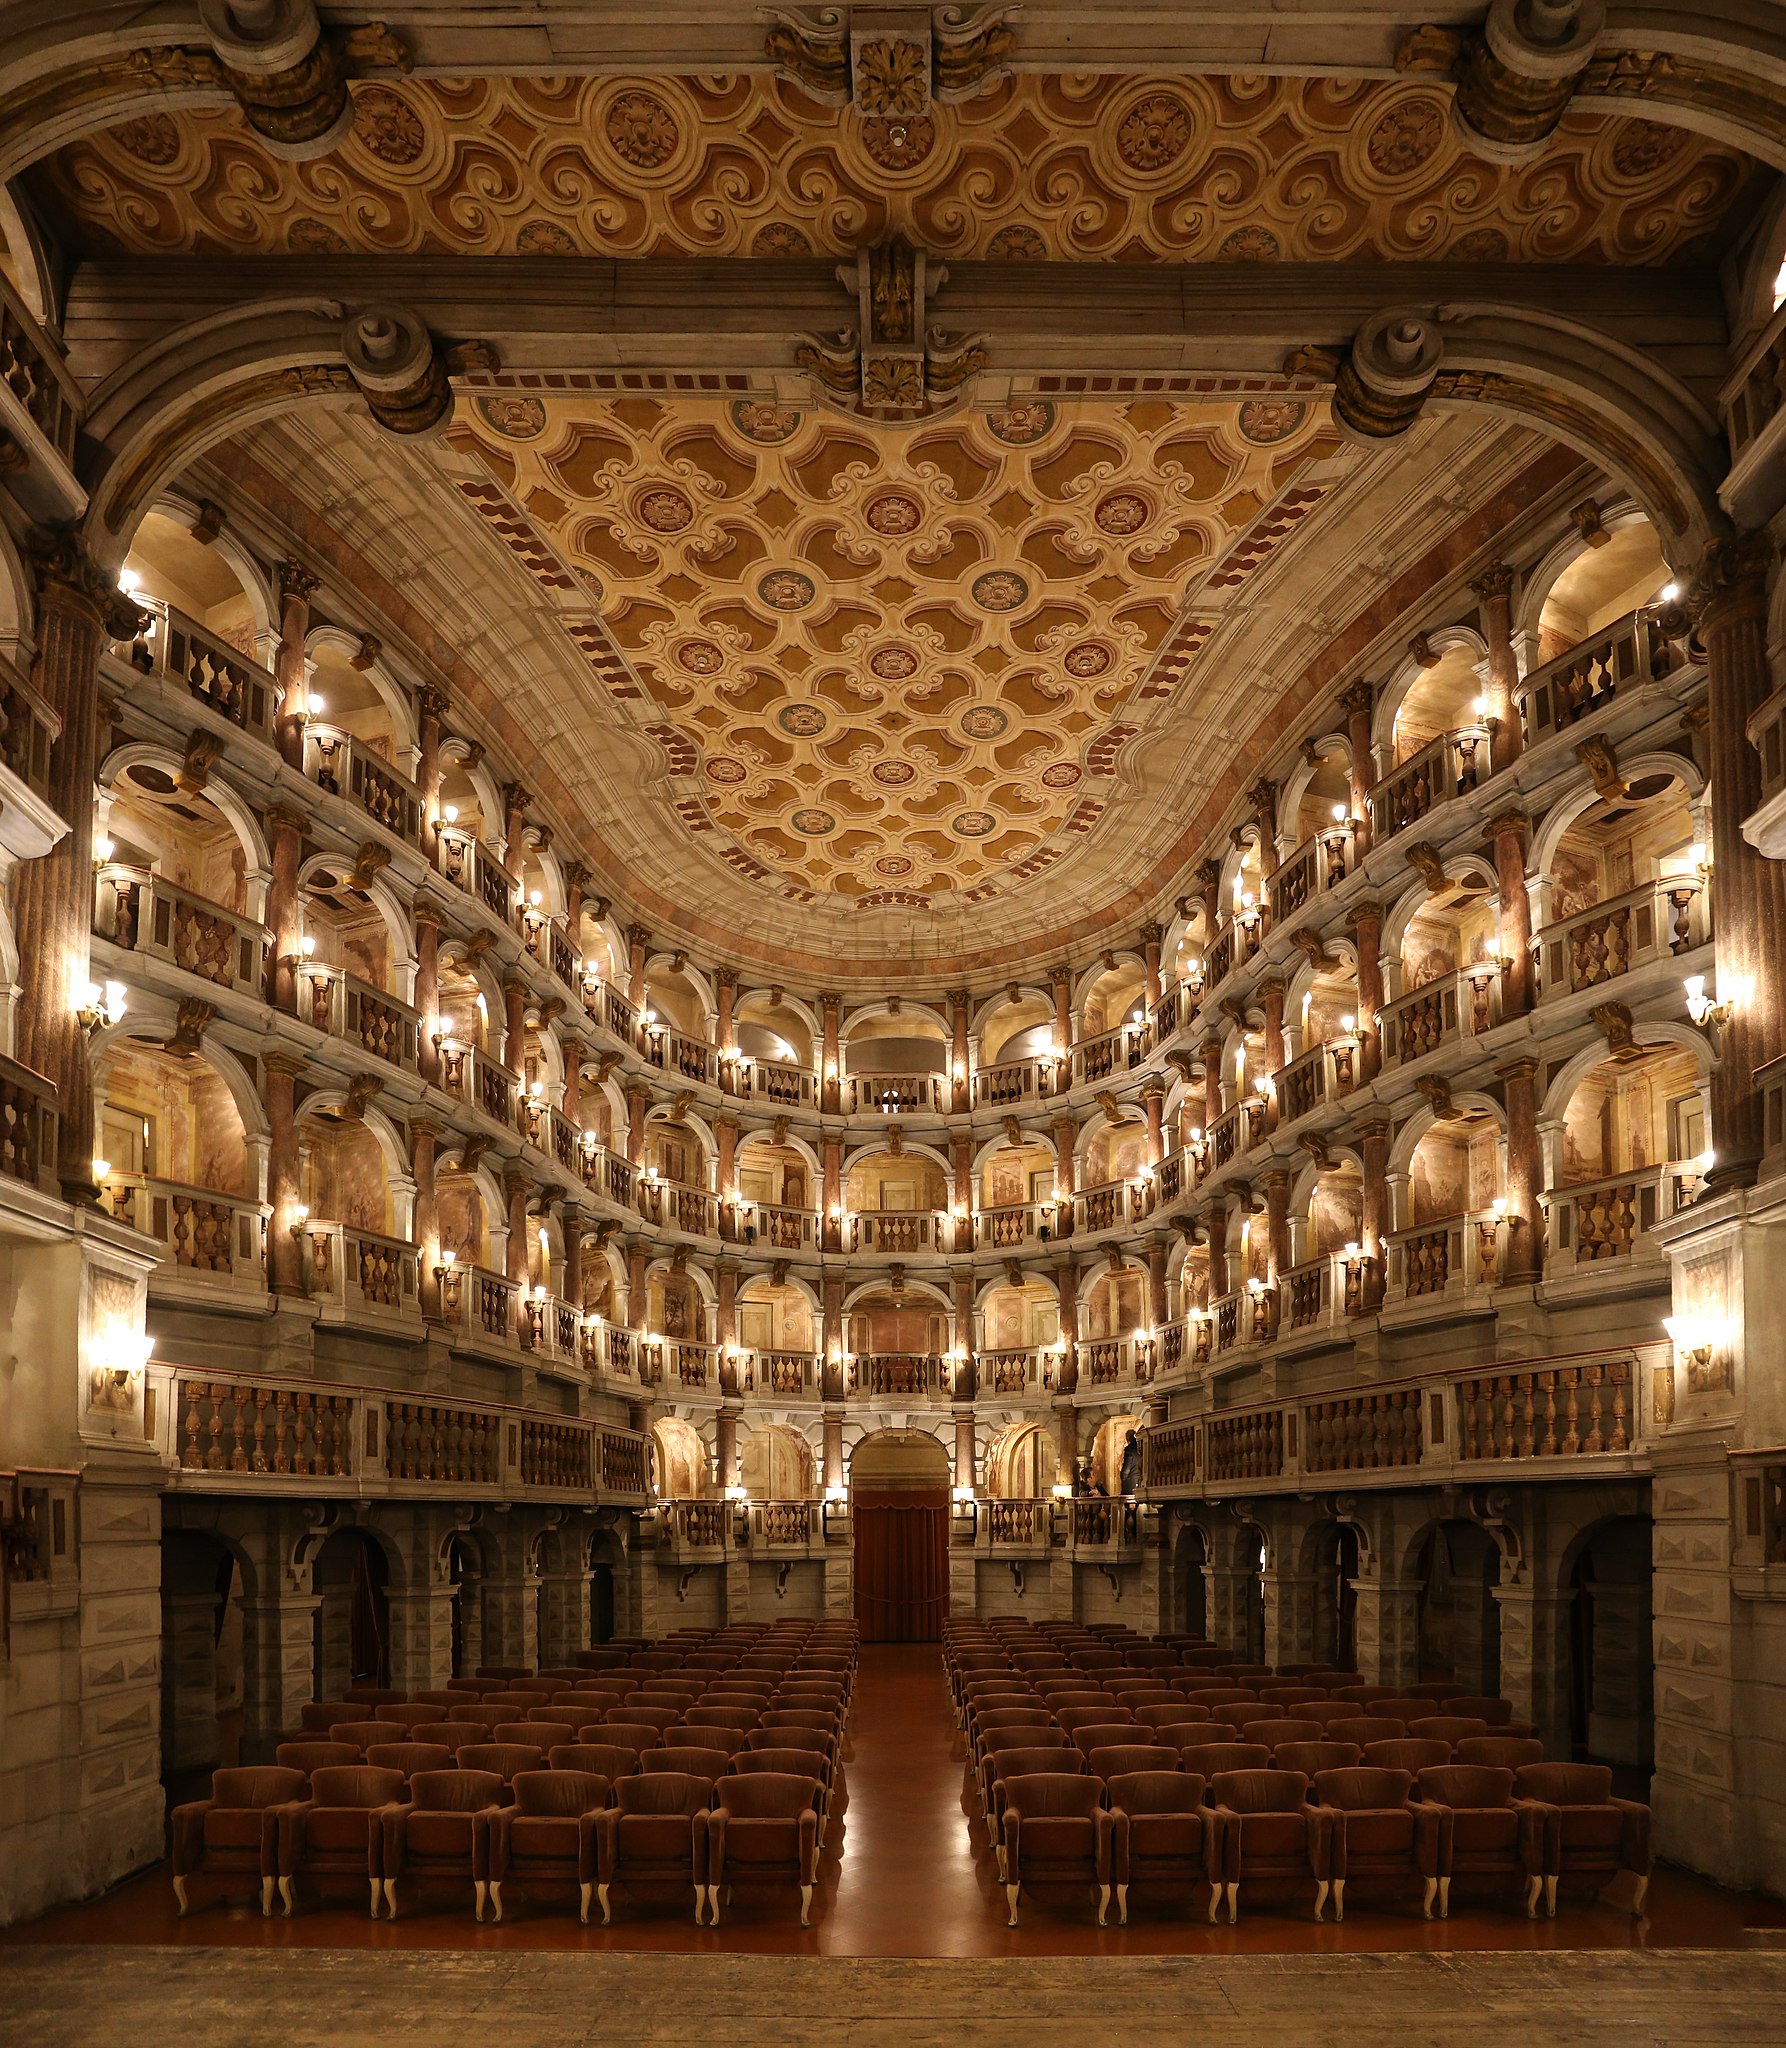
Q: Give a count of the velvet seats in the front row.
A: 12